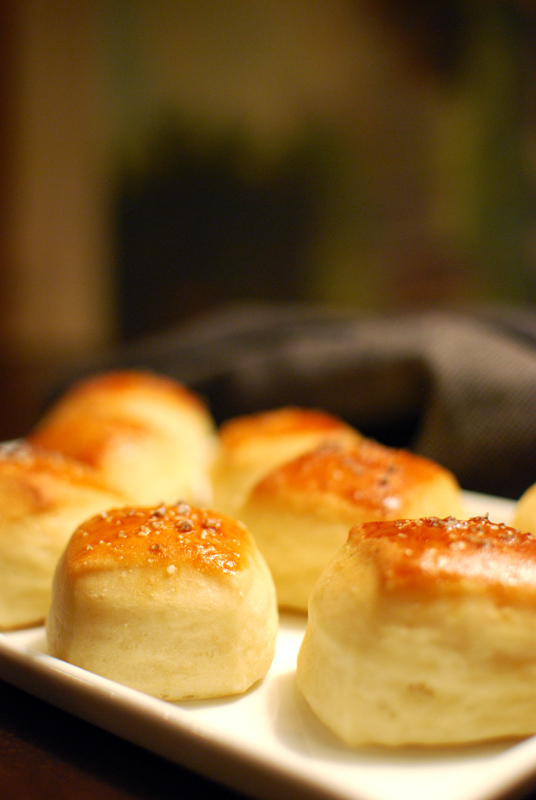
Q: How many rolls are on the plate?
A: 7